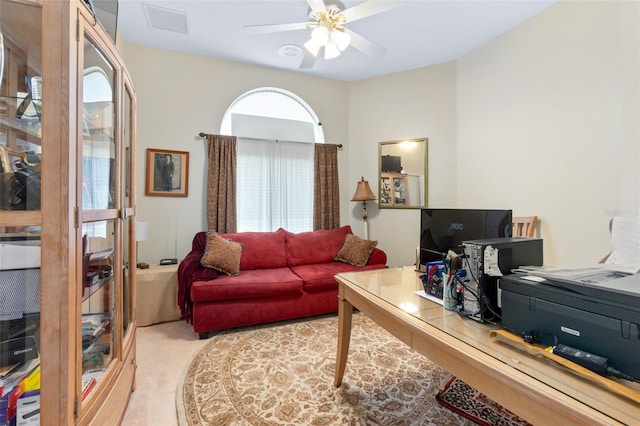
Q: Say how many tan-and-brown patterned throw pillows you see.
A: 2